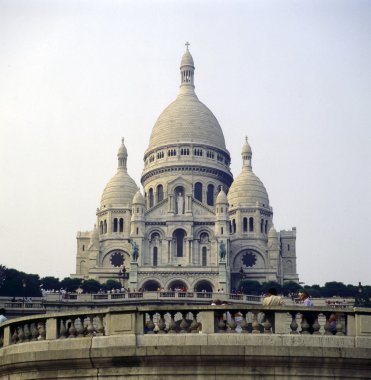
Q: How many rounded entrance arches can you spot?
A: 3